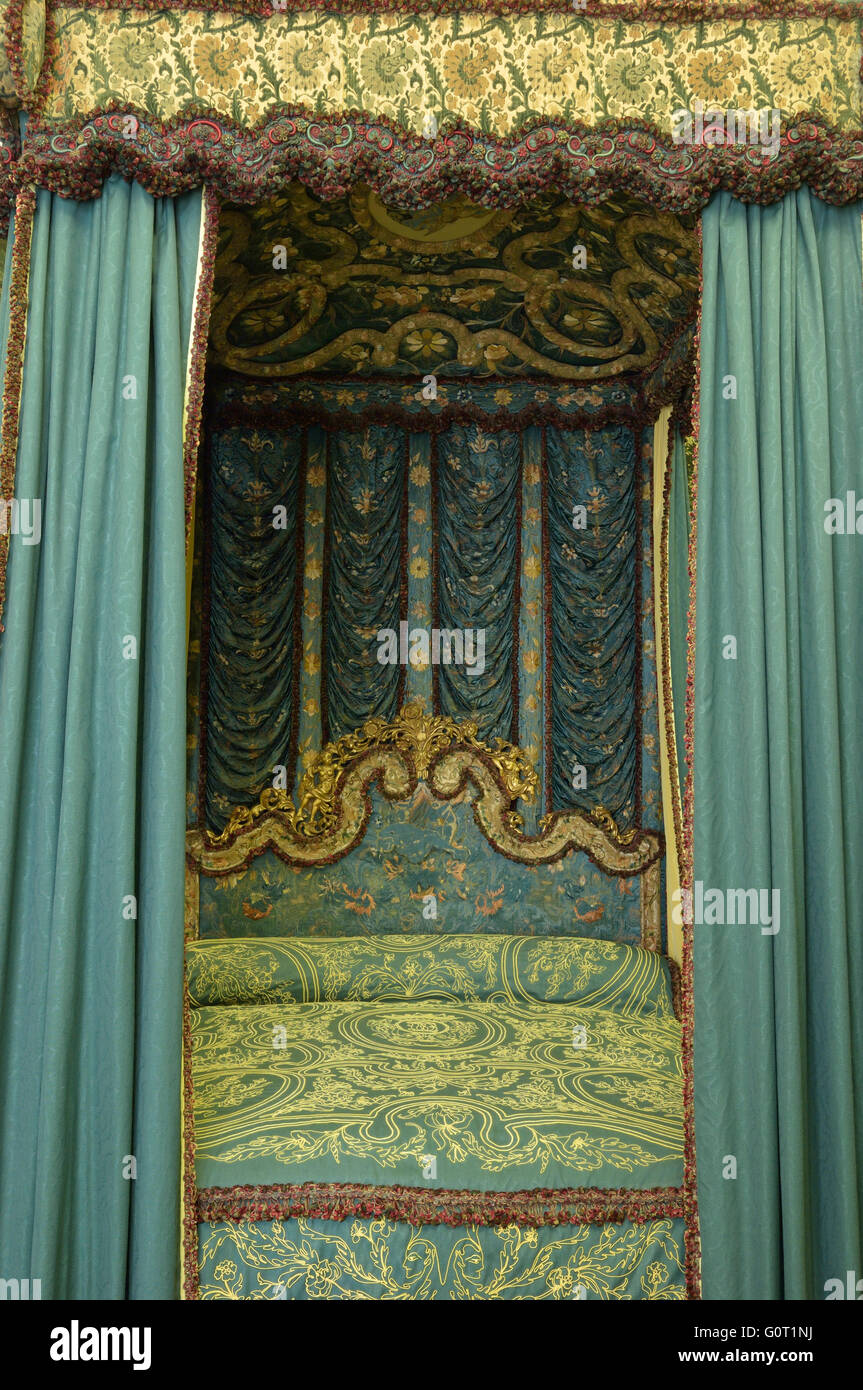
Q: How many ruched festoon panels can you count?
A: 4